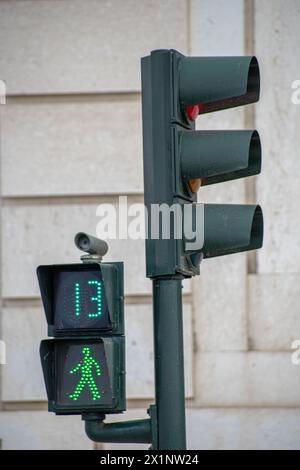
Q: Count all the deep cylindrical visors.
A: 3